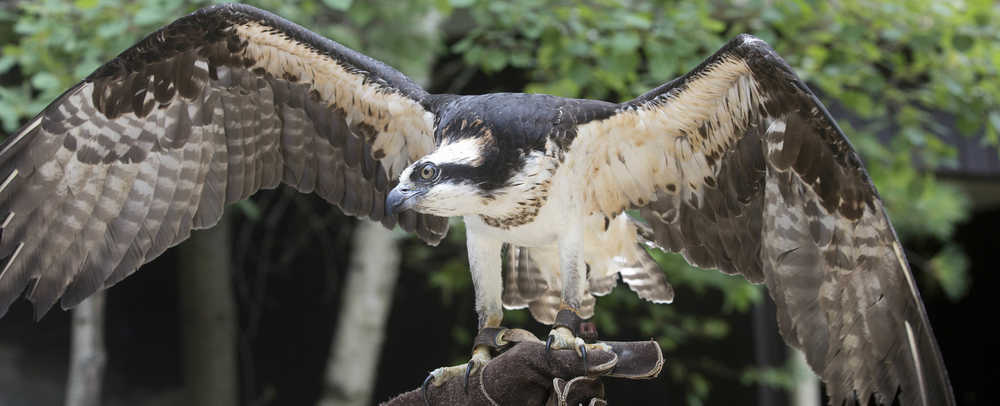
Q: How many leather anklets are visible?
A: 2